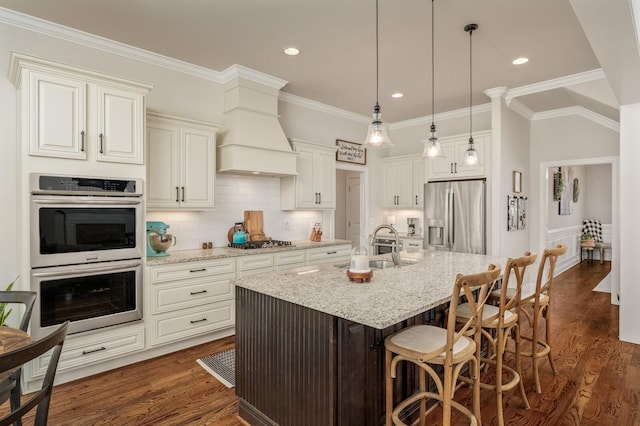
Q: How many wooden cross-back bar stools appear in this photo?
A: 3